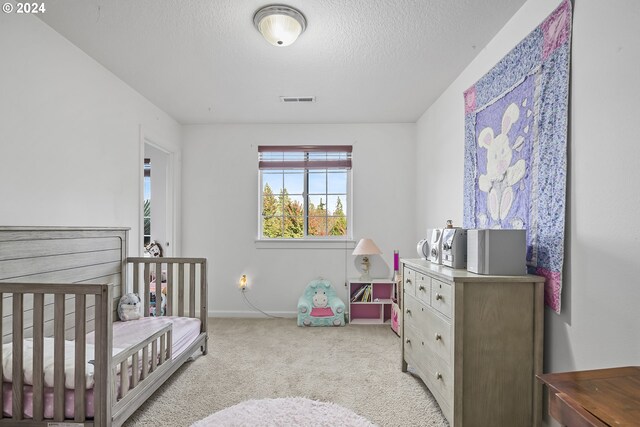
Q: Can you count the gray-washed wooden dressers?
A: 1